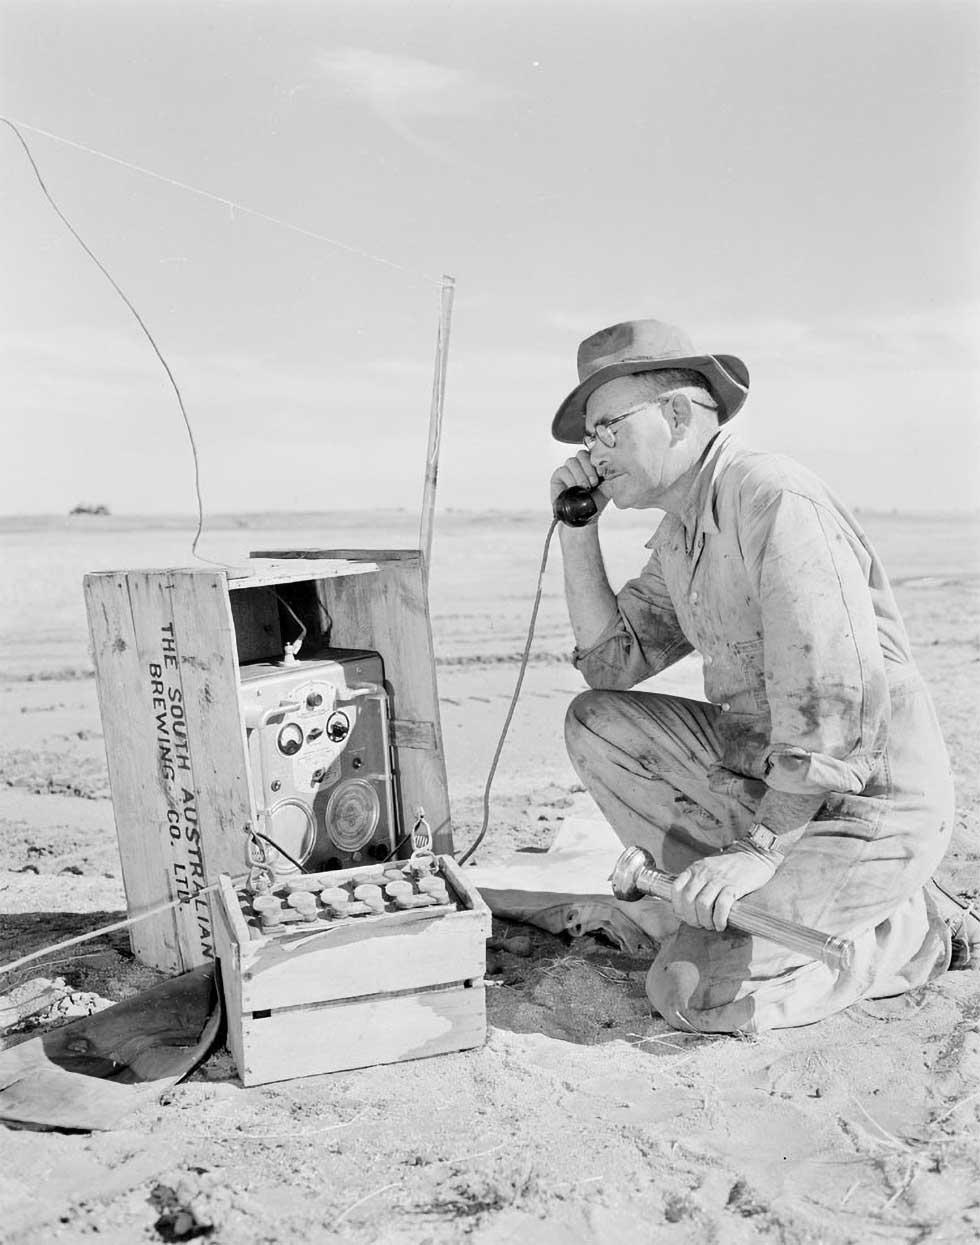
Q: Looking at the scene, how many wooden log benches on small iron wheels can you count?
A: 0